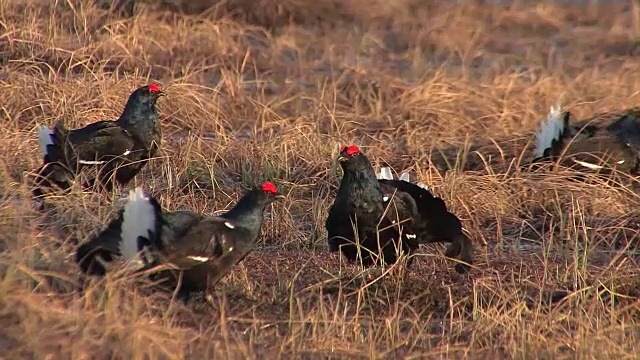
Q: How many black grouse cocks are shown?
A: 4